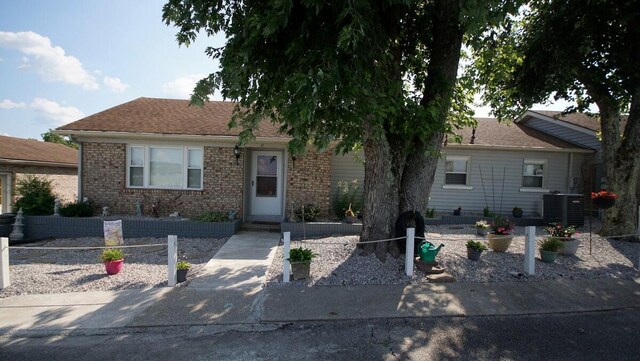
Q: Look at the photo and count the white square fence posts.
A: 5